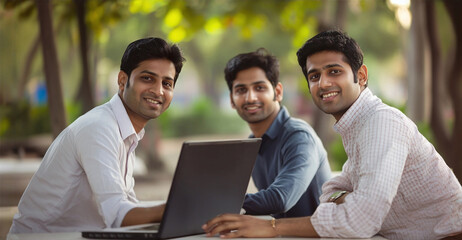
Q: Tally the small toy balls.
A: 0